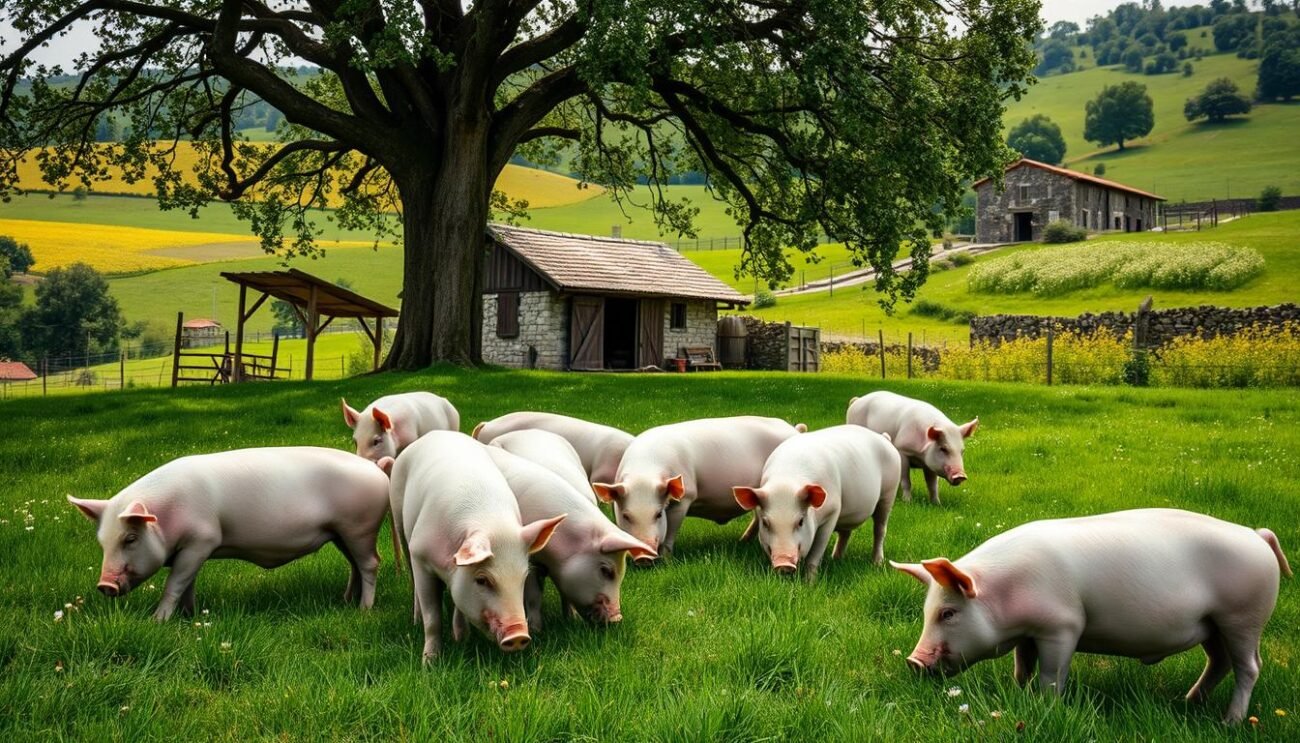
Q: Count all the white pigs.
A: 10